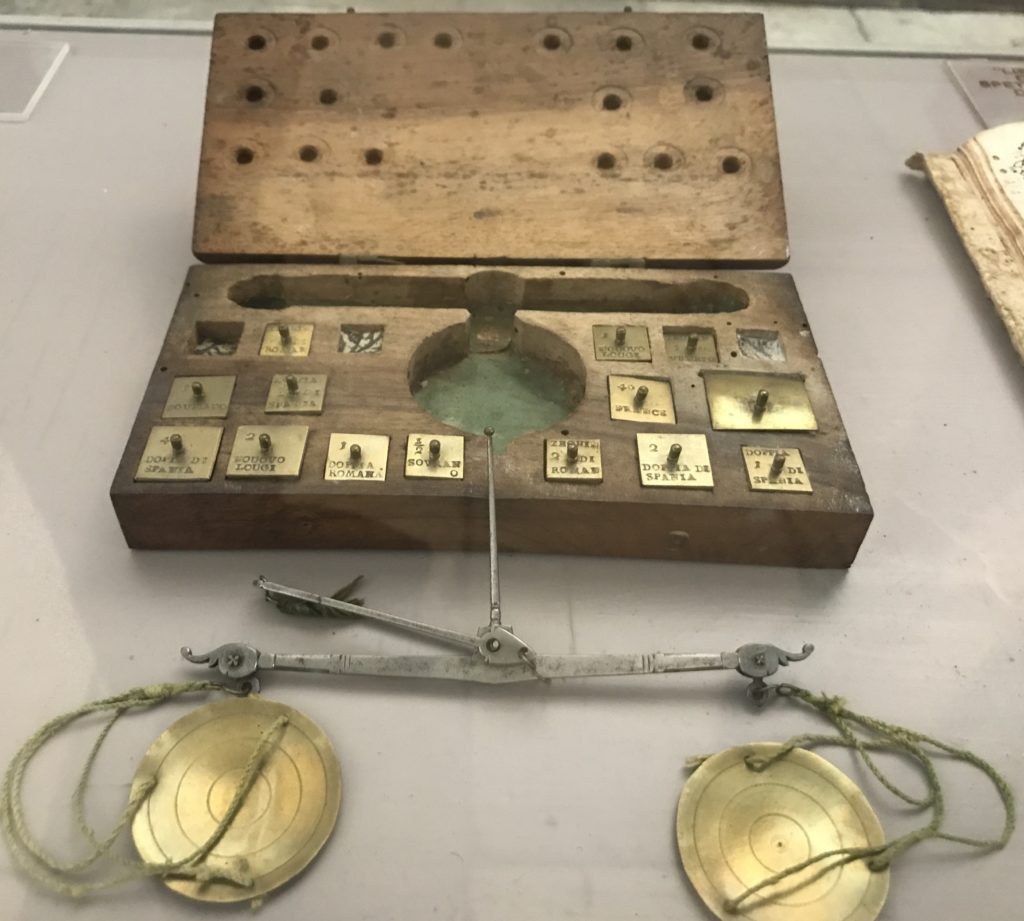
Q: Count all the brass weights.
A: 14